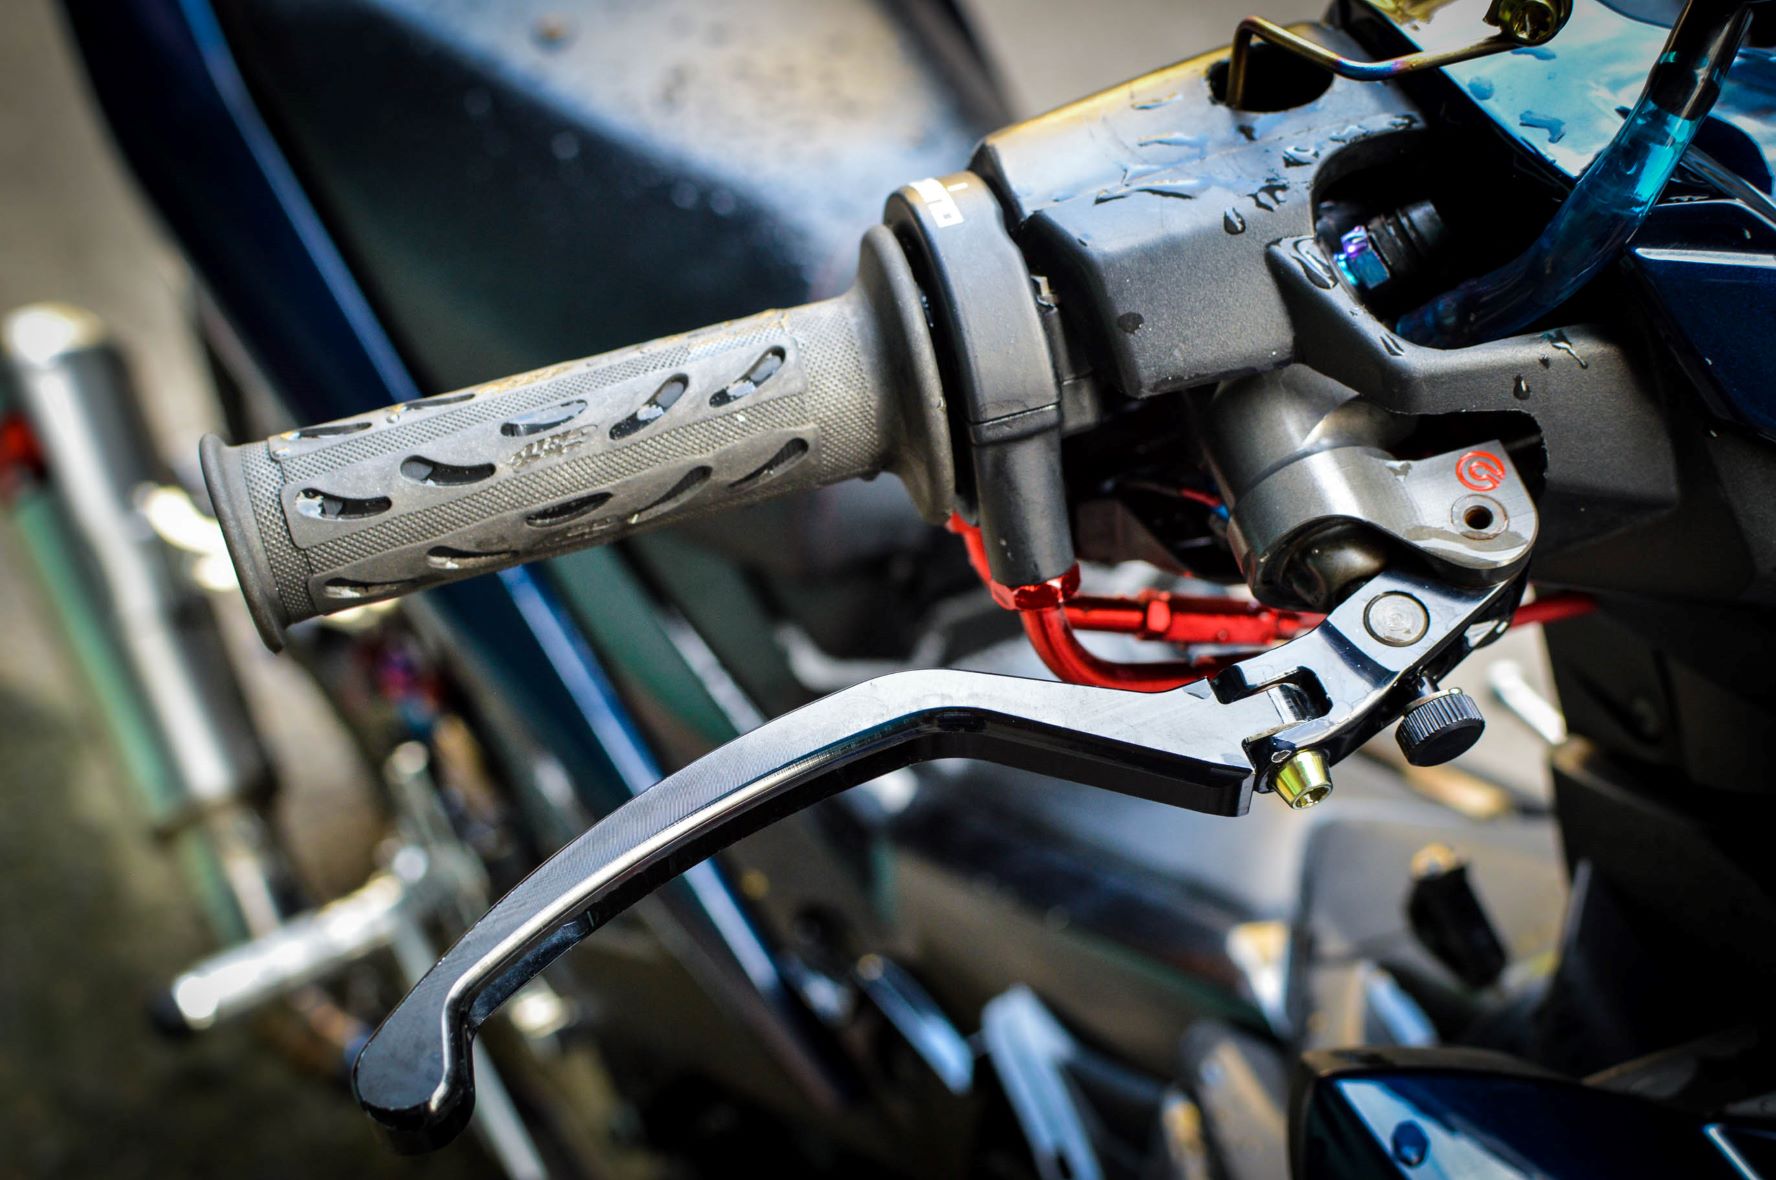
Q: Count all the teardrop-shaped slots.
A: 12